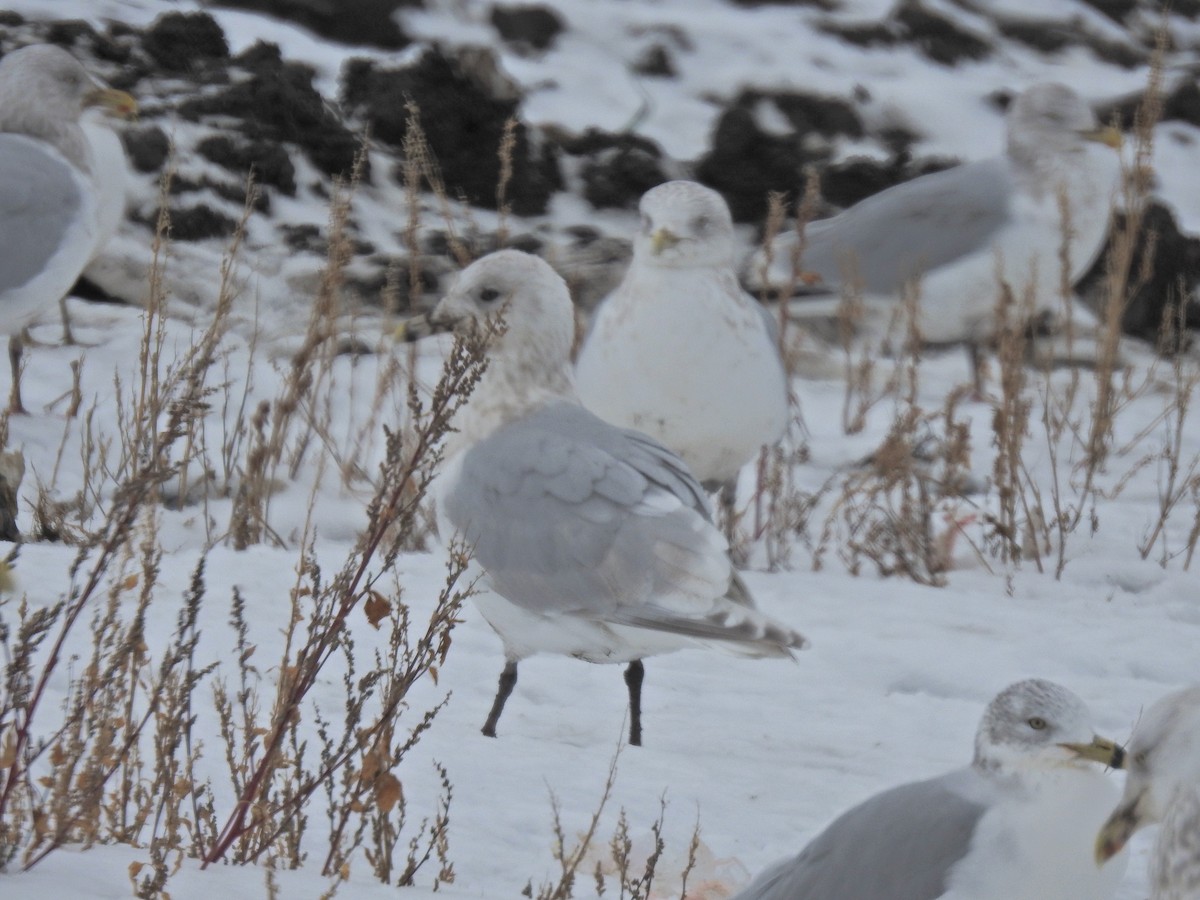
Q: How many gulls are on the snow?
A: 6